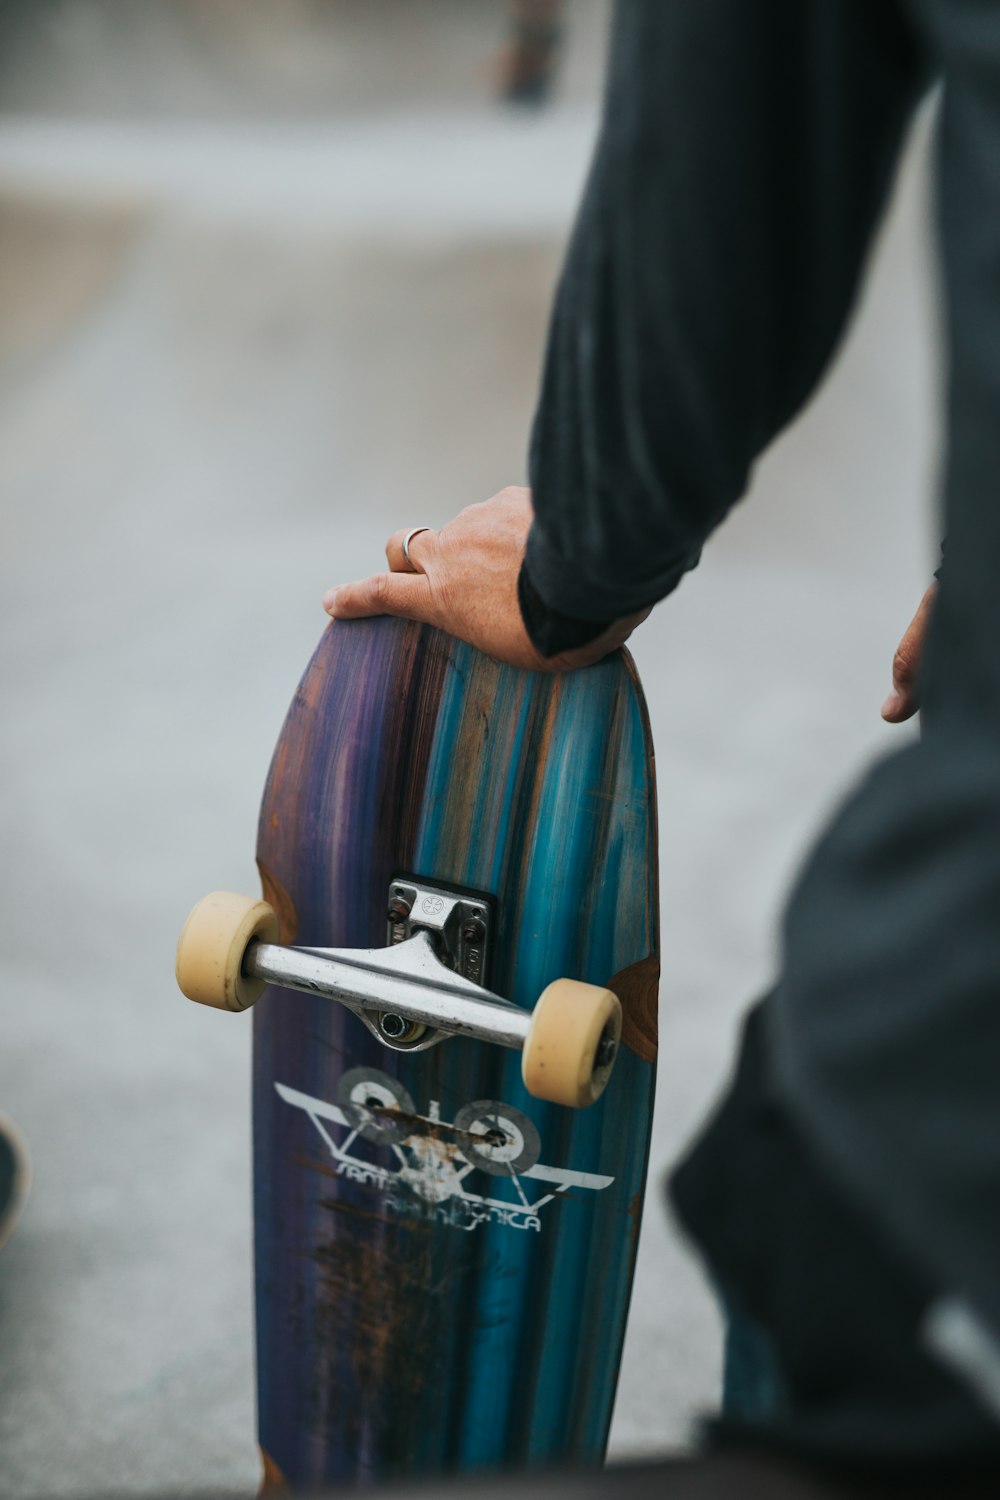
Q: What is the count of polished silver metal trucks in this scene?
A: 1